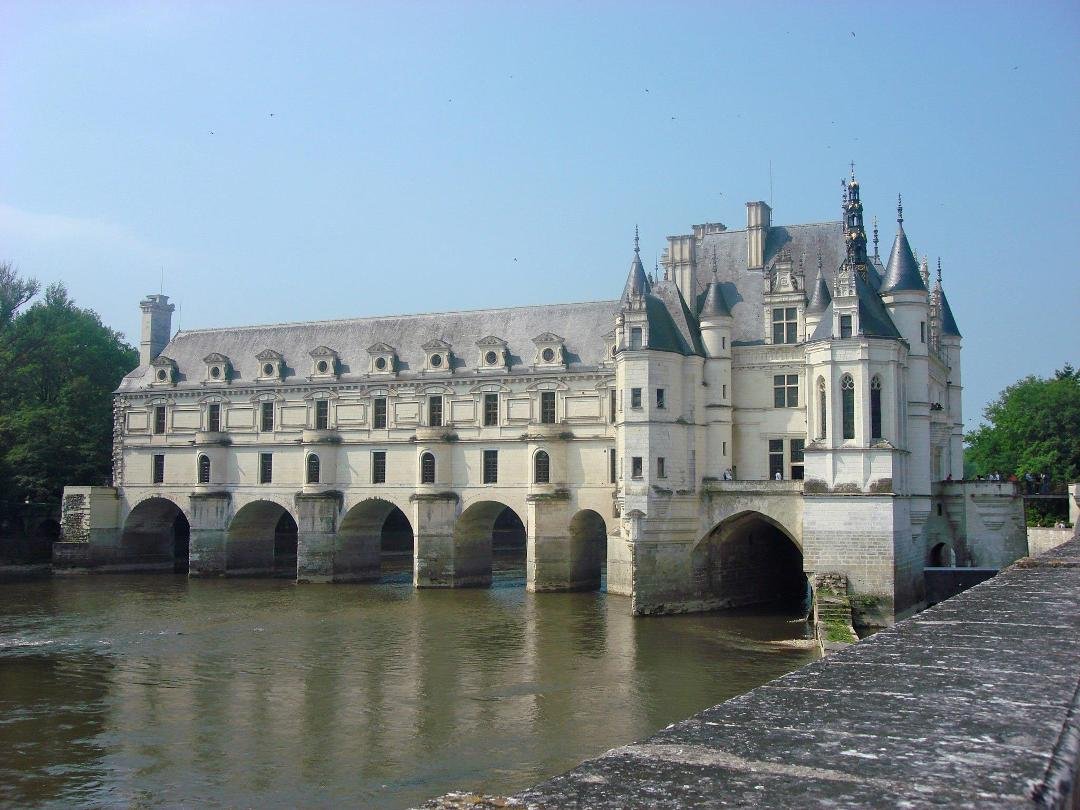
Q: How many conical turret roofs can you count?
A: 5